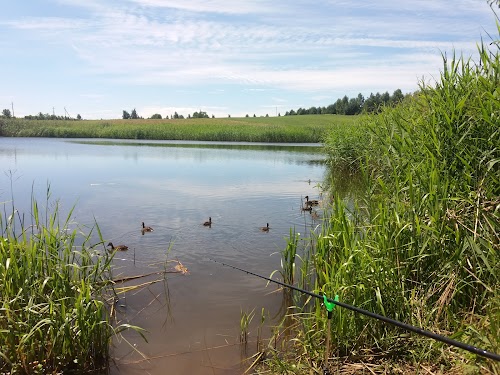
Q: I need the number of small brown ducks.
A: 6